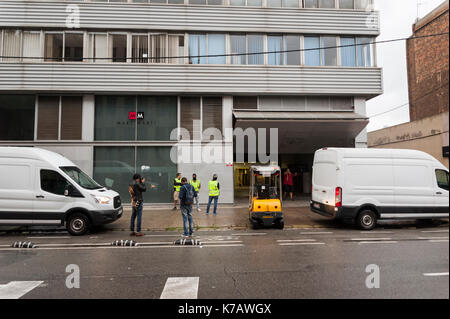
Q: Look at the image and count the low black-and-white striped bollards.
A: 3